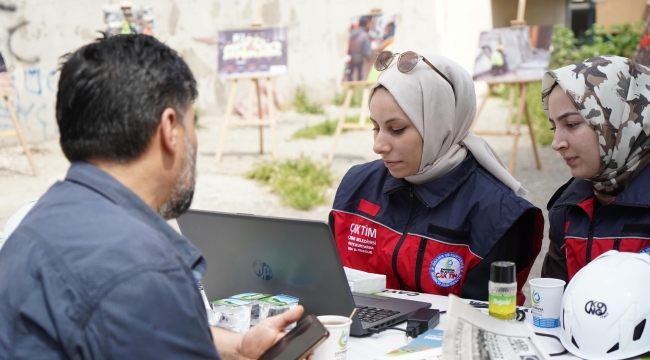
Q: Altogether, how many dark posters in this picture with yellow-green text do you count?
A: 1